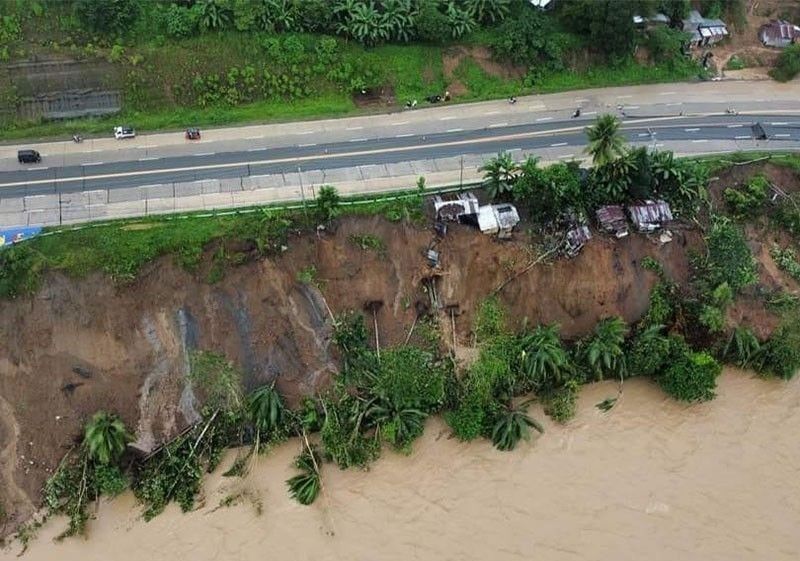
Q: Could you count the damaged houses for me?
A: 5